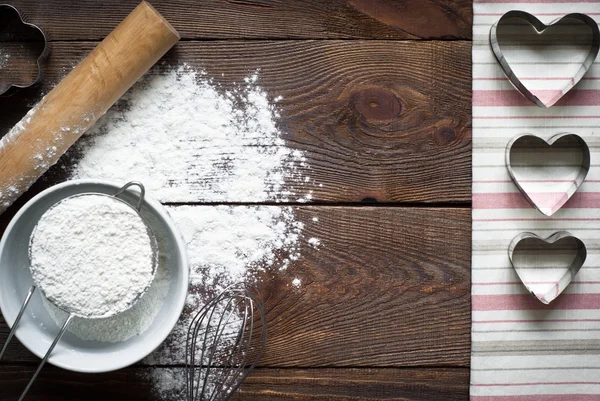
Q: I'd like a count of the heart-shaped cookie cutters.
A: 3